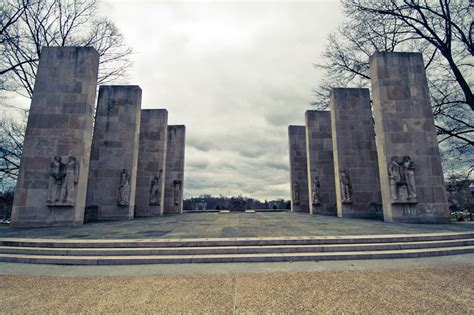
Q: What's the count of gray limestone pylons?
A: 8